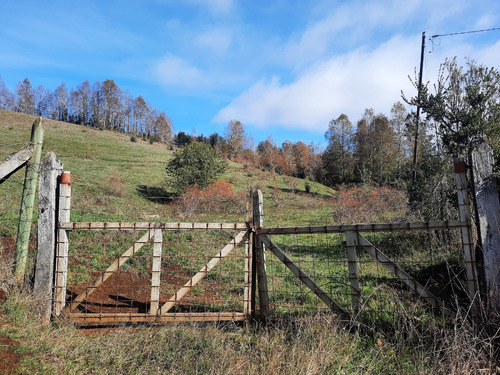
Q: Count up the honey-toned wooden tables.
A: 0